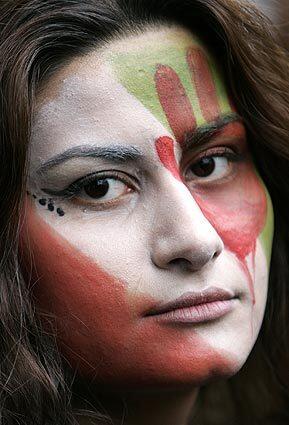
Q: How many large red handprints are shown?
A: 1